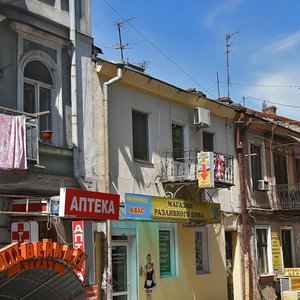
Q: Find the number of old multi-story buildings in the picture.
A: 3